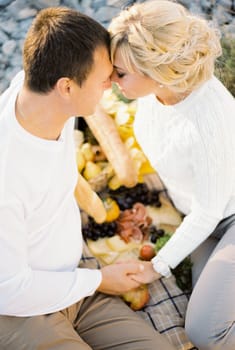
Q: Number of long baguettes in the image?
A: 2